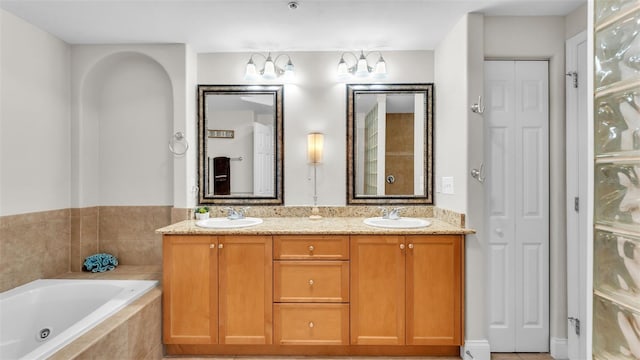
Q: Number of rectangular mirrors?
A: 2